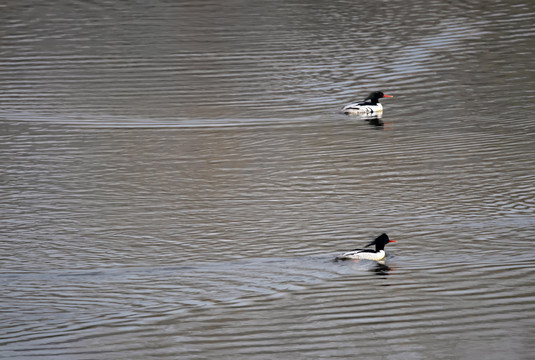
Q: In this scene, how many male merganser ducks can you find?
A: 2